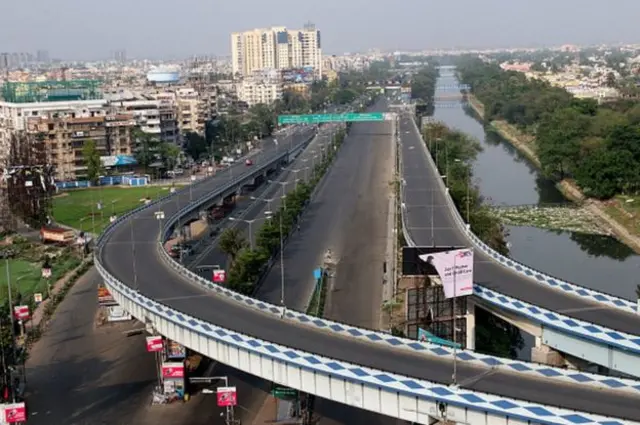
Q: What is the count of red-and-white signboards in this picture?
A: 6